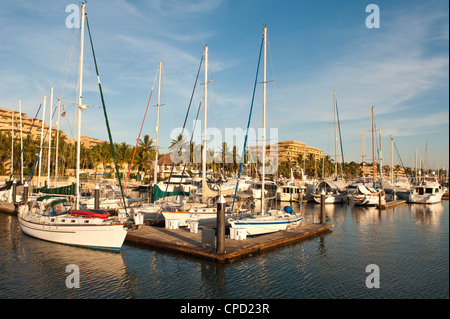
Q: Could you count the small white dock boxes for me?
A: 4